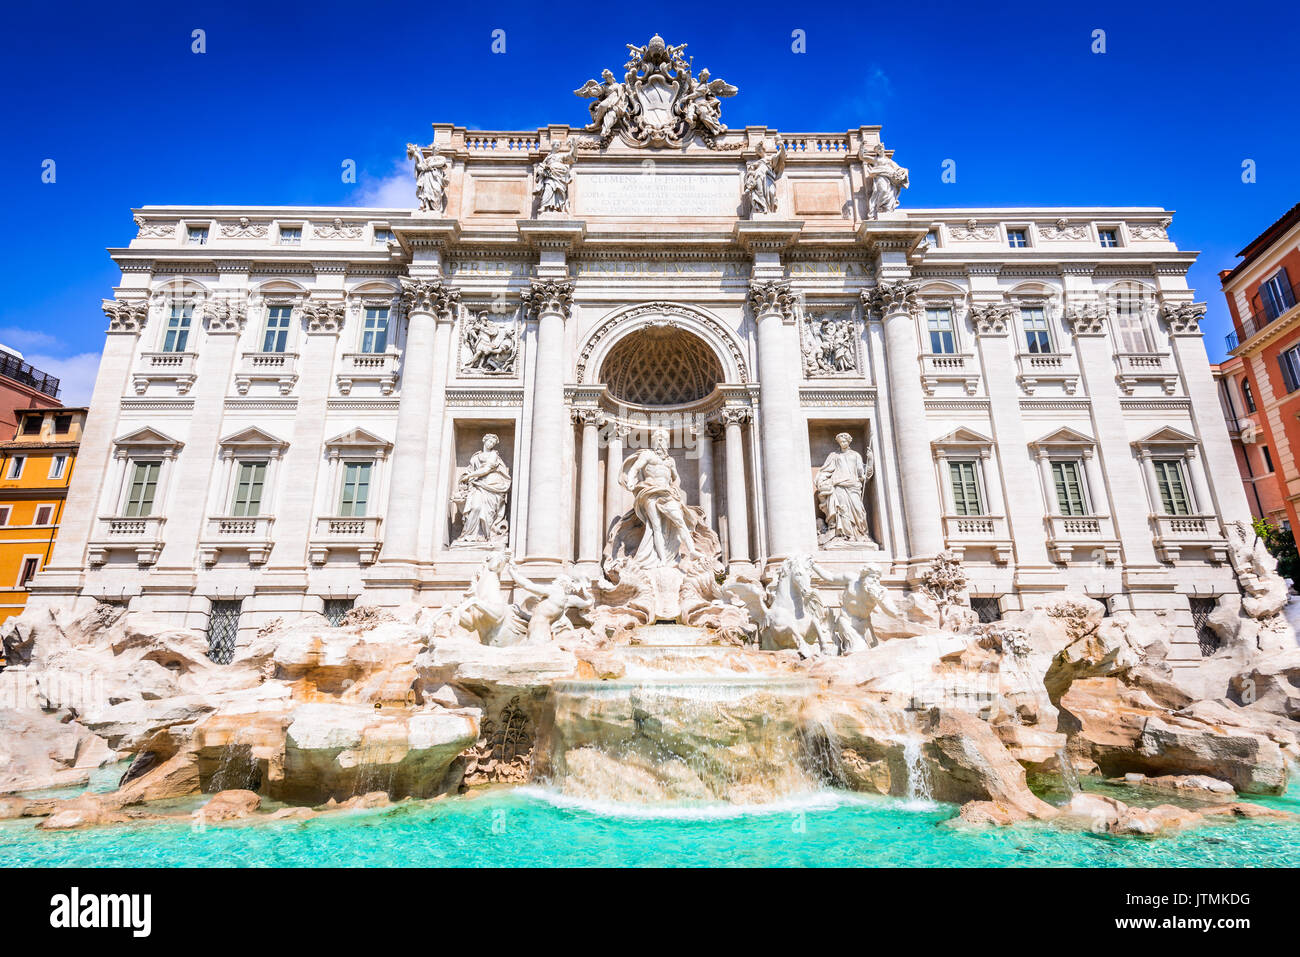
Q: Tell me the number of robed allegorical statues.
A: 6